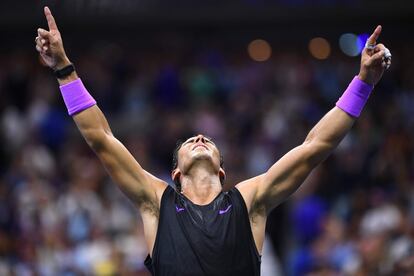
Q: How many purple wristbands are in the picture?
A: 2